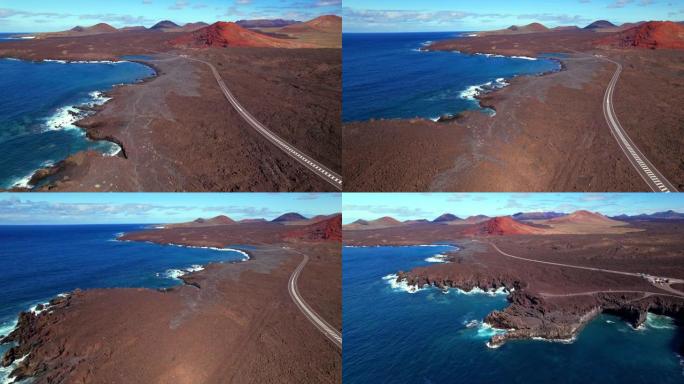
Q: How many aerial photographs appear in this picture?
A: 4